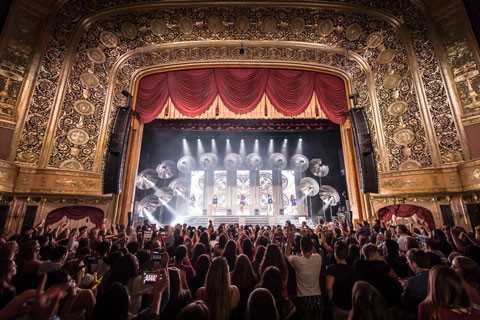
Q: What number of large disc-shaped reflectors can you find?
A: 14